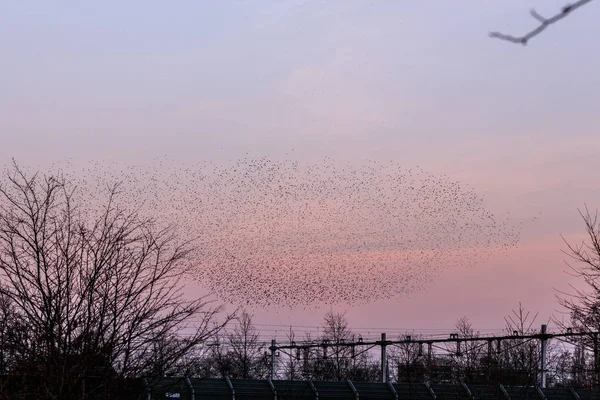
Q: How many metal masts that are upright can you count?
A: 3